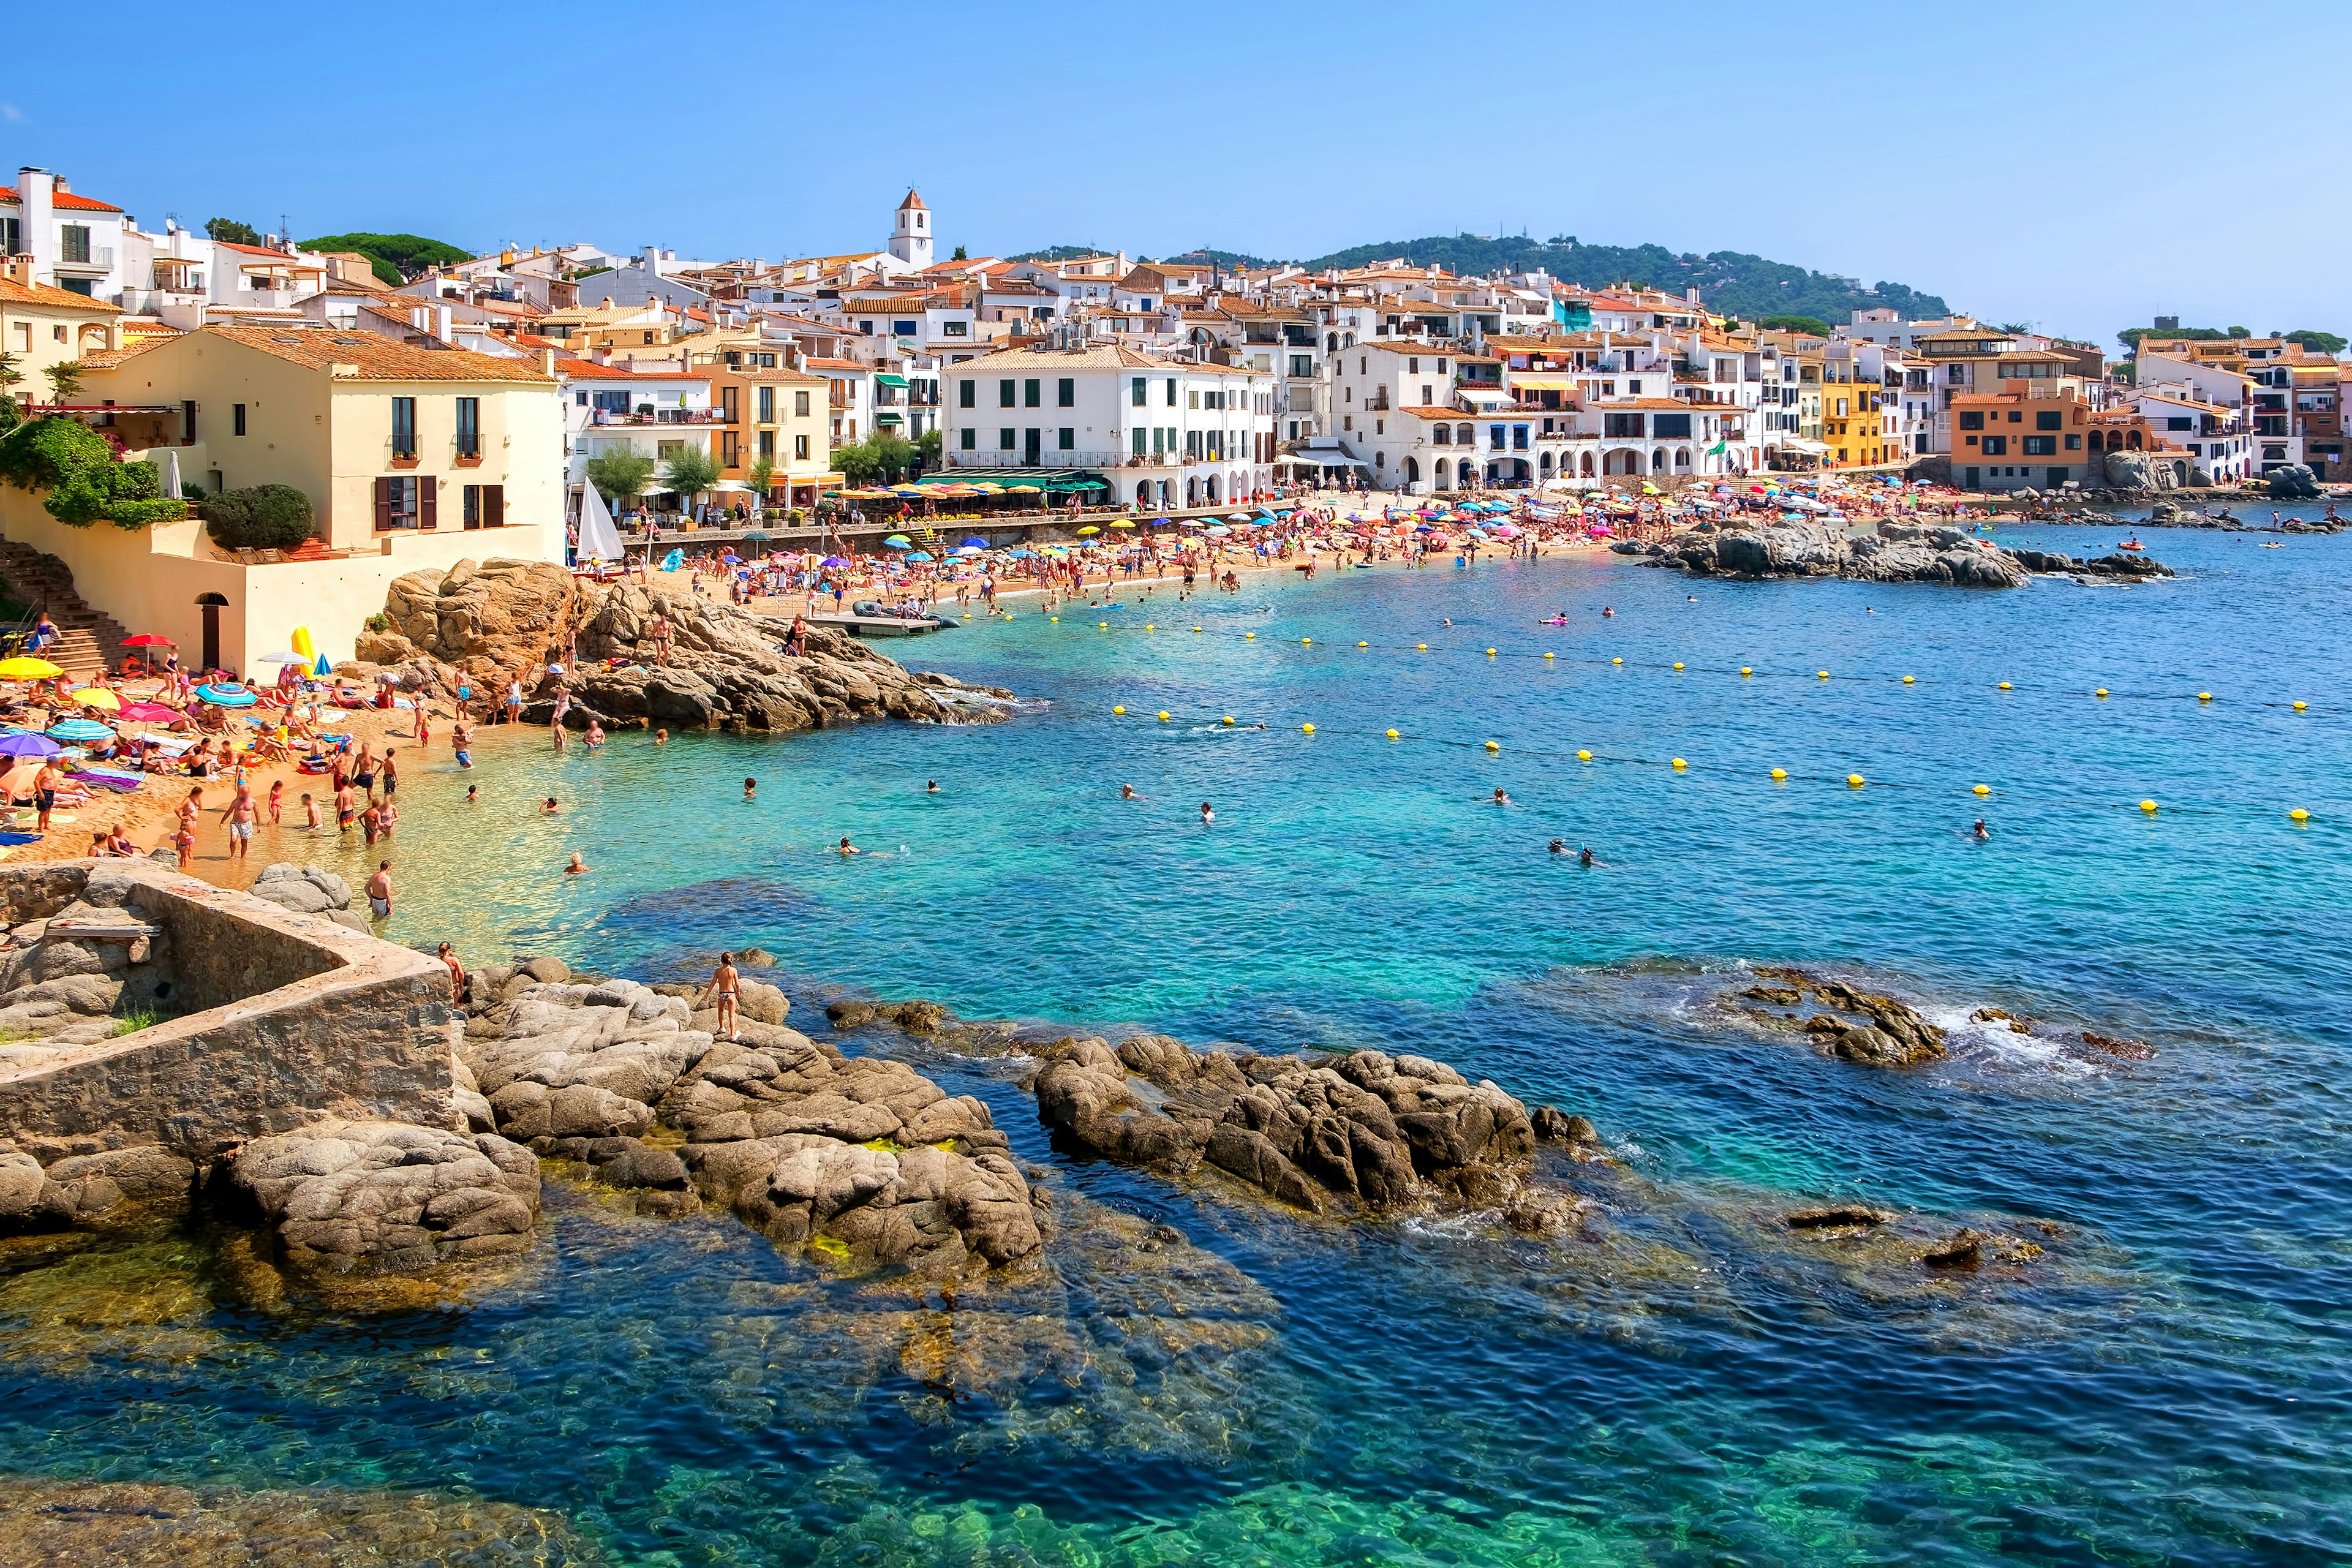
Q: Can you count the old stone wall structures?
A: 1